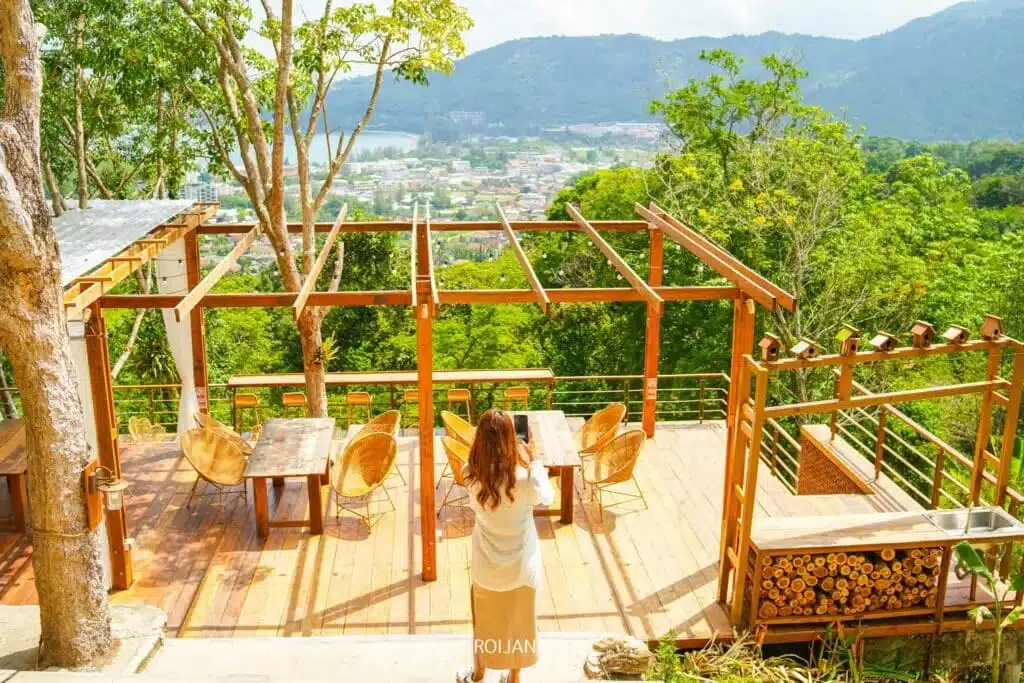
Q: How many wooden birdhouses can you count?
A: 7